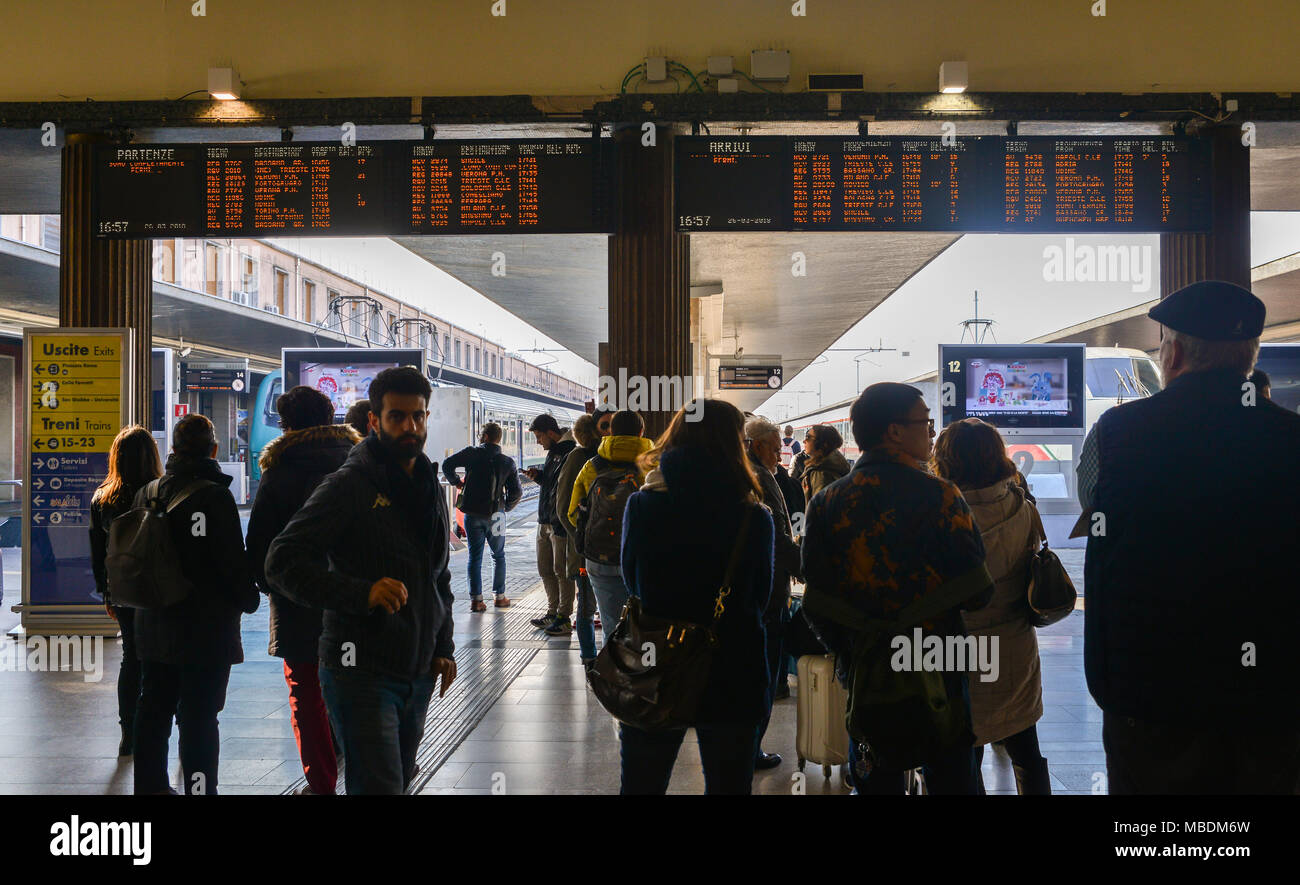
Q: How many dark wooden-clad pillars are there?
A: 3